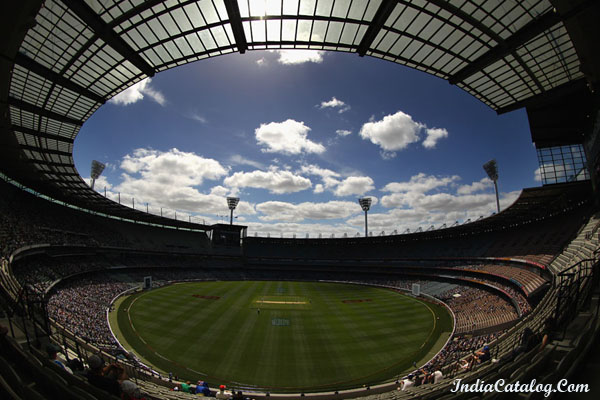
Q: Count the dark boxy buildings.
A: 1